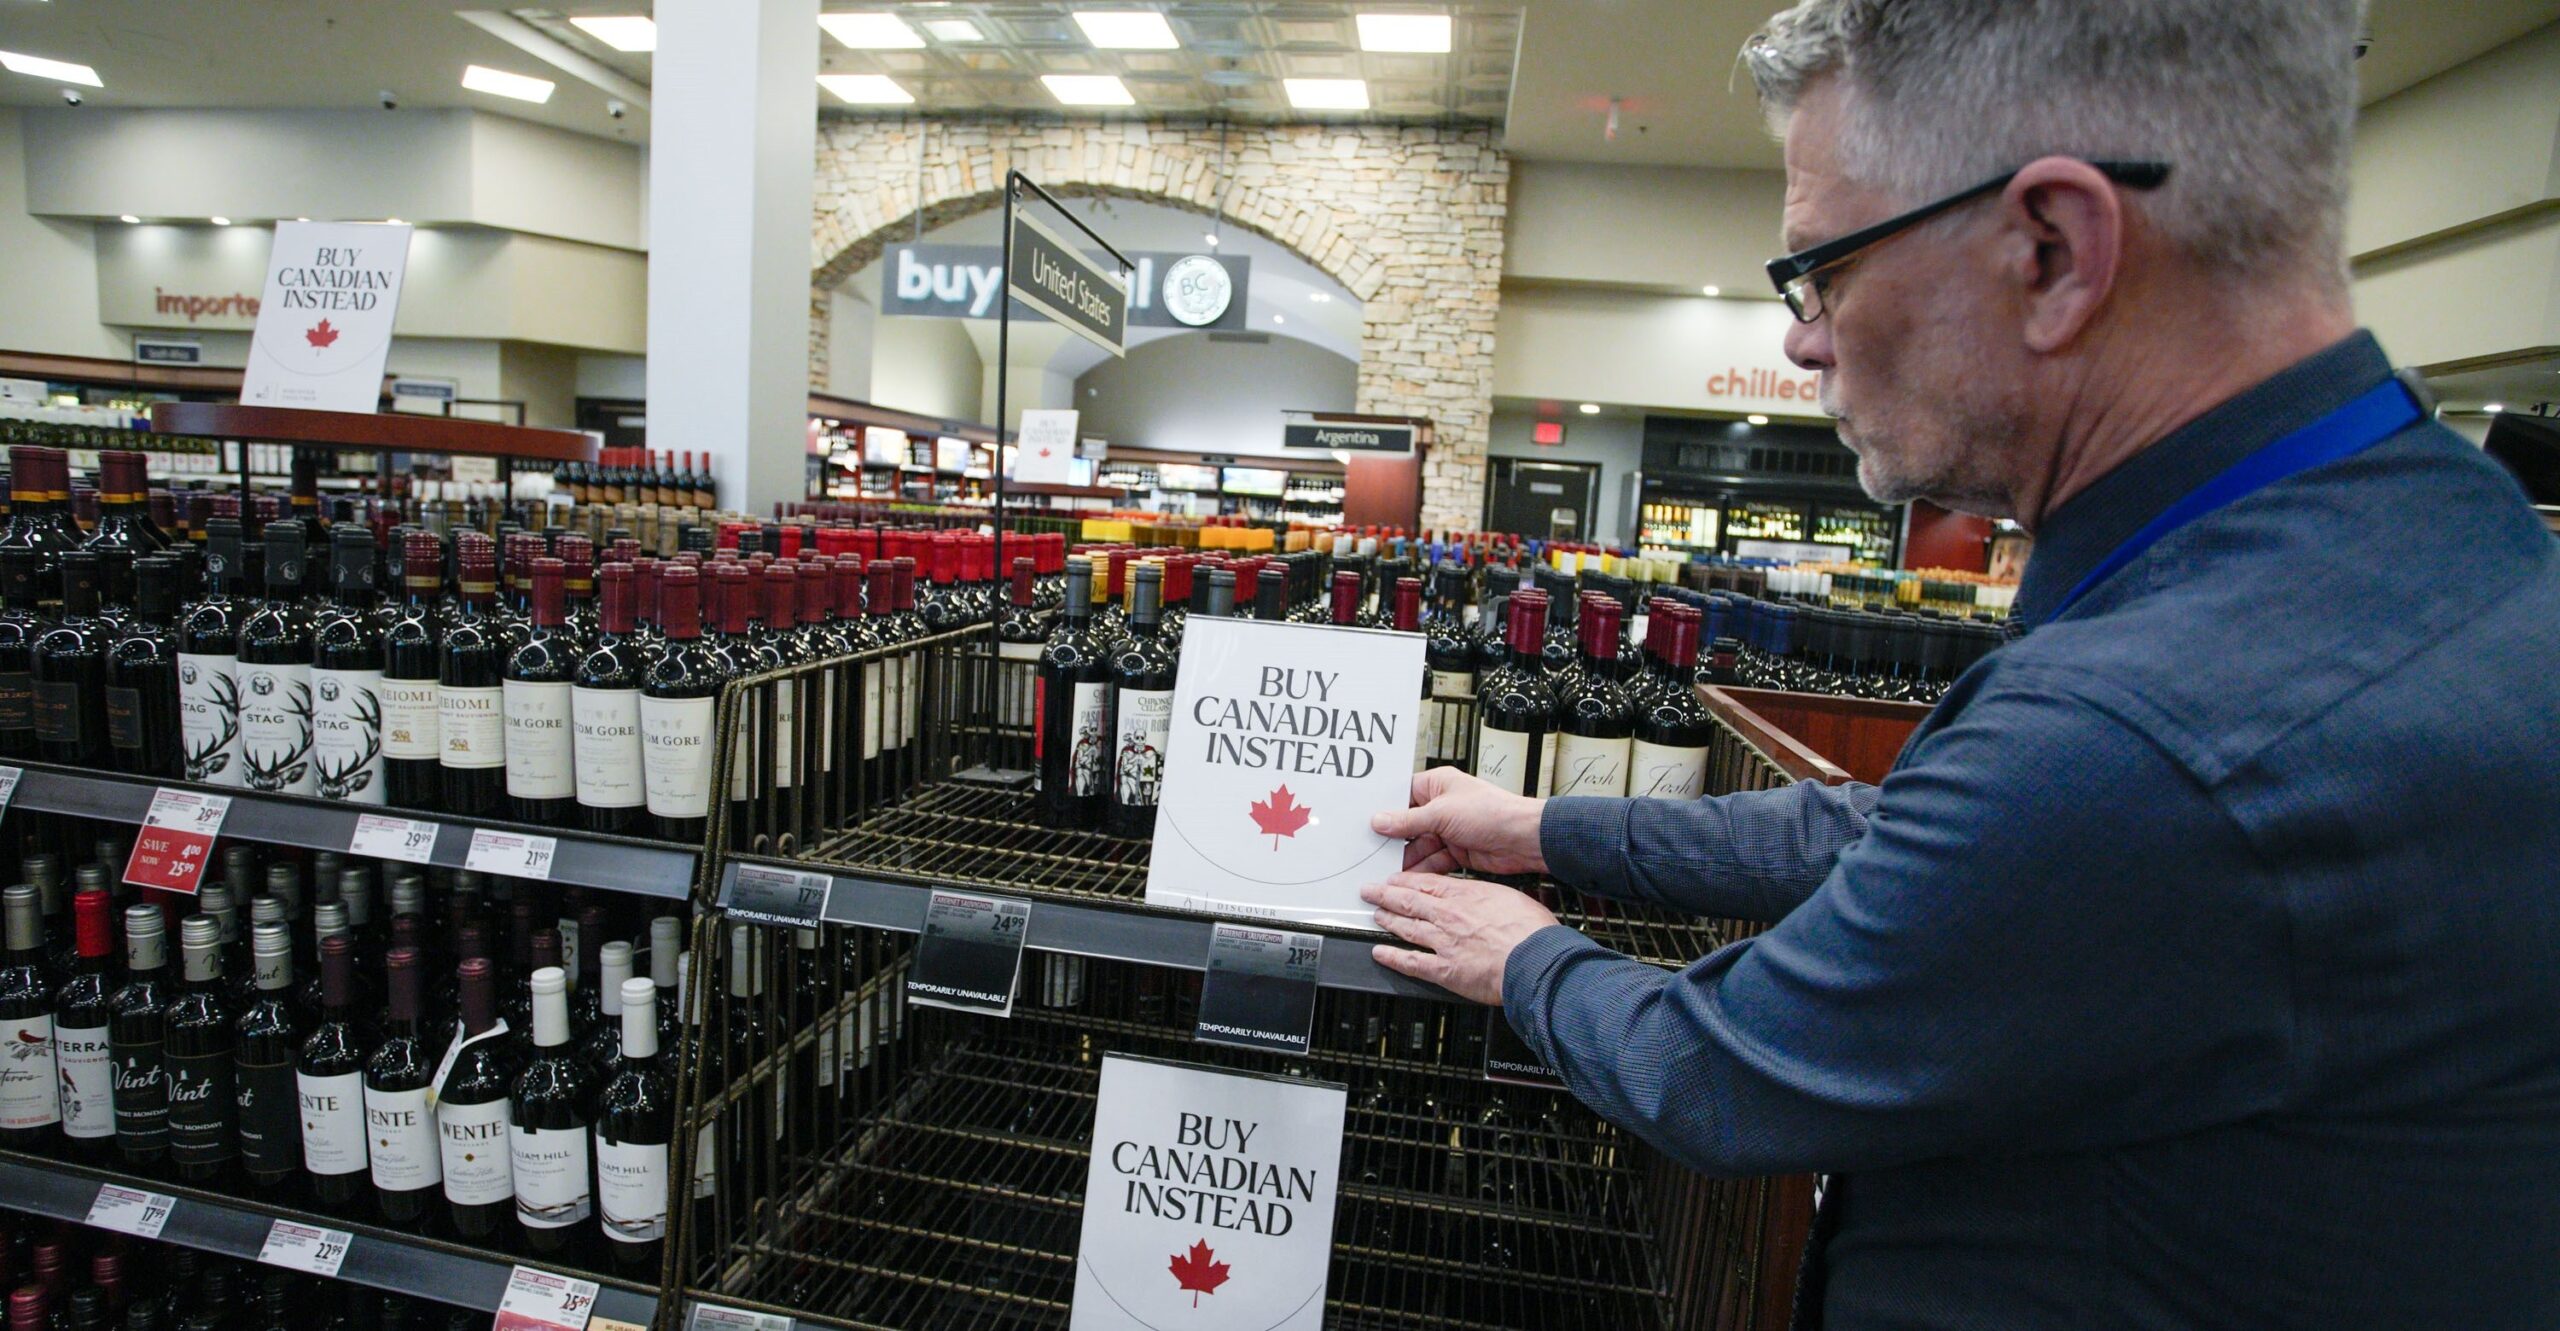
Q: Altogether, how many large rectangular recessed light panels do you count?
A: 9